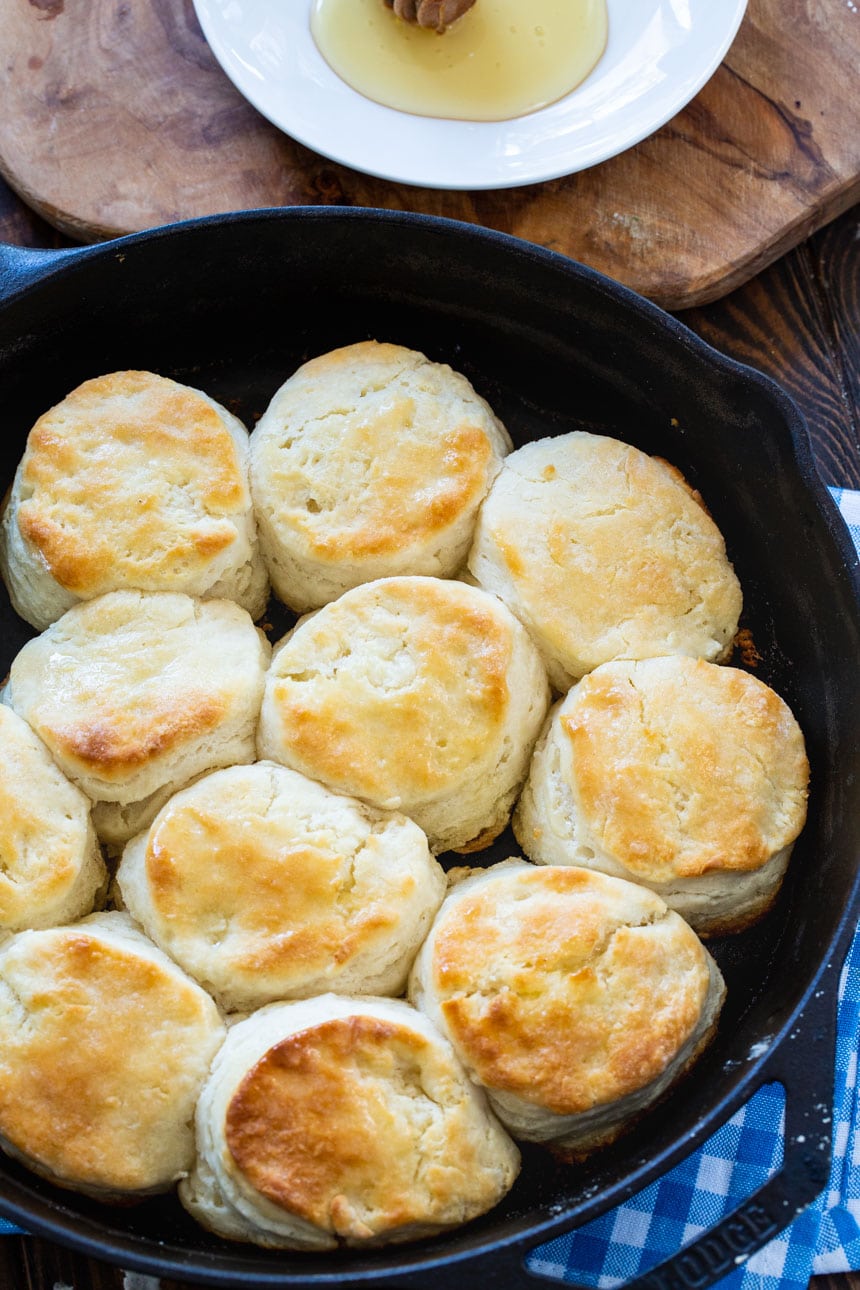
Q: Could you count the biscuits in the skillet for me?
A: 11